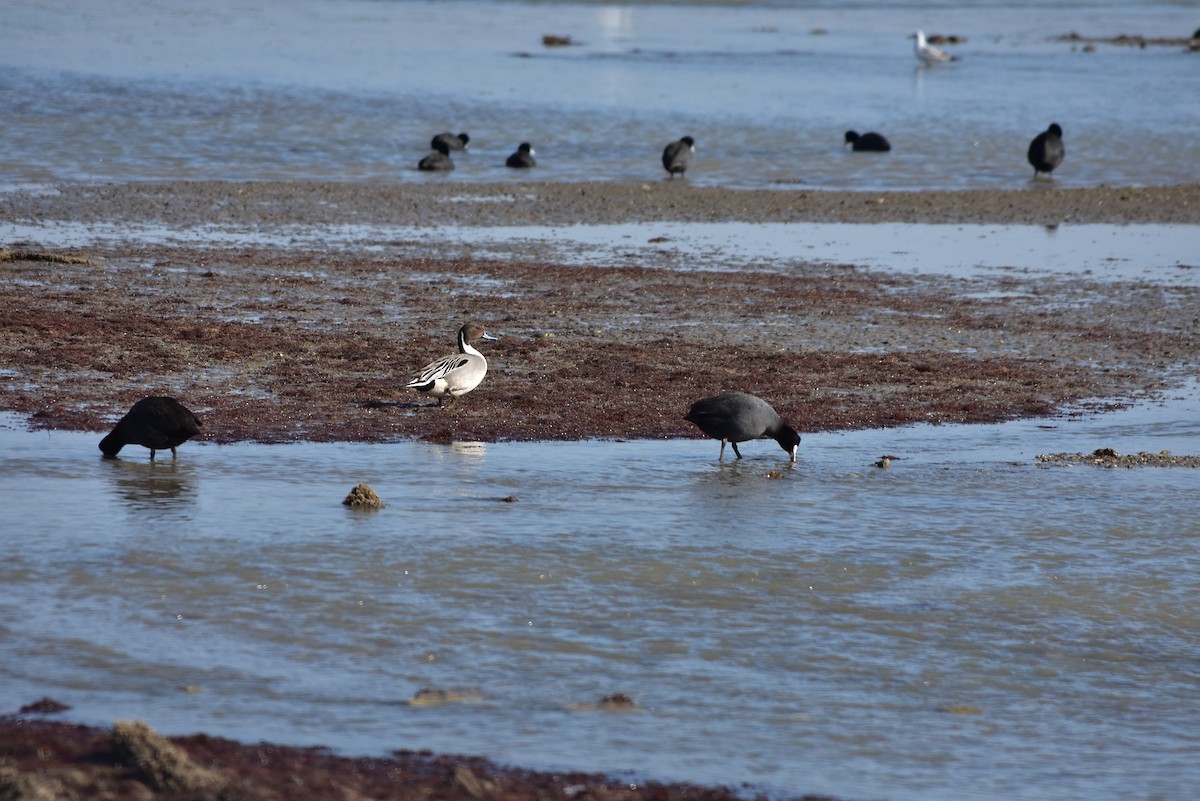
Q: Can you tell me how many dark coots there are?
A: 8